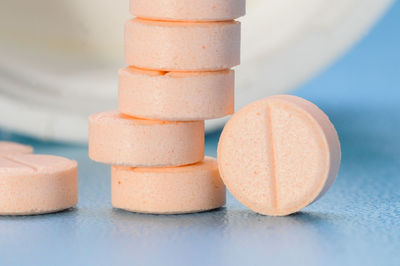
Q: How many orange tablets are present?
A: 8